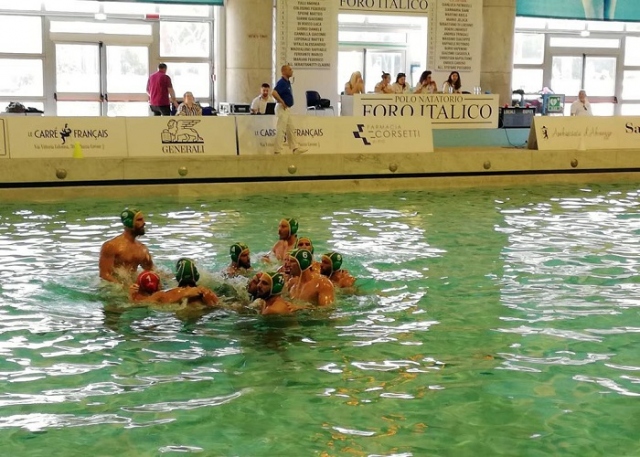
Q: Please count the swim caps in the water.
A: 9